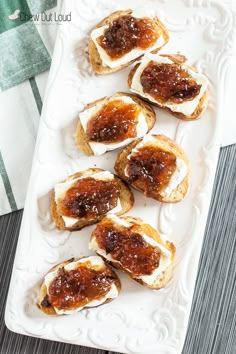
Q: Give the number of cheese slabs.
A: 7